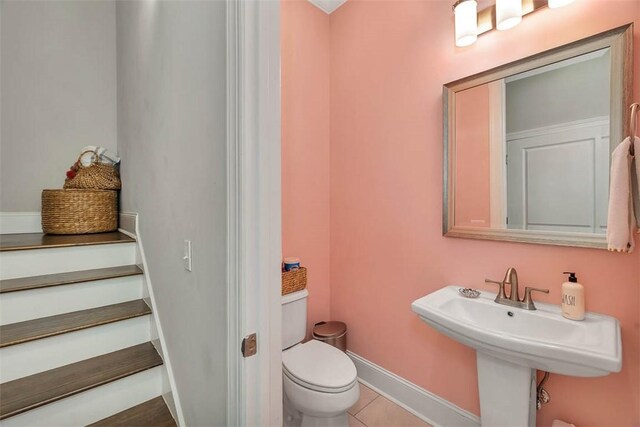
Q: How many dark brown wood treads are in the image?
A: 5